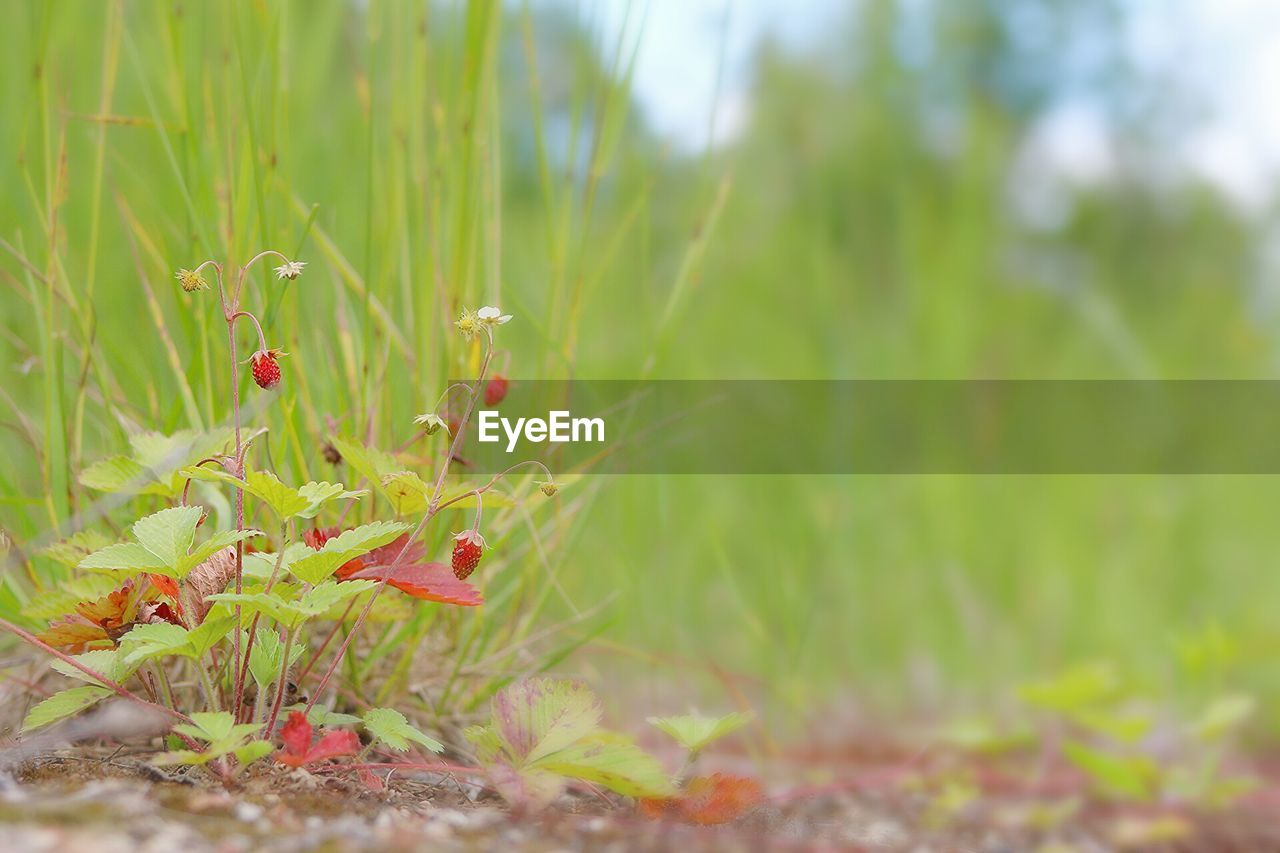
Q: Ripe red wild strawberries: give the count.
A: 3